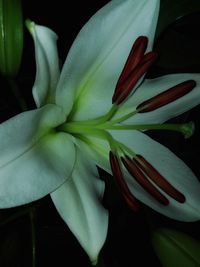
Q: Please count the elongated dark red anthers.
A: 6